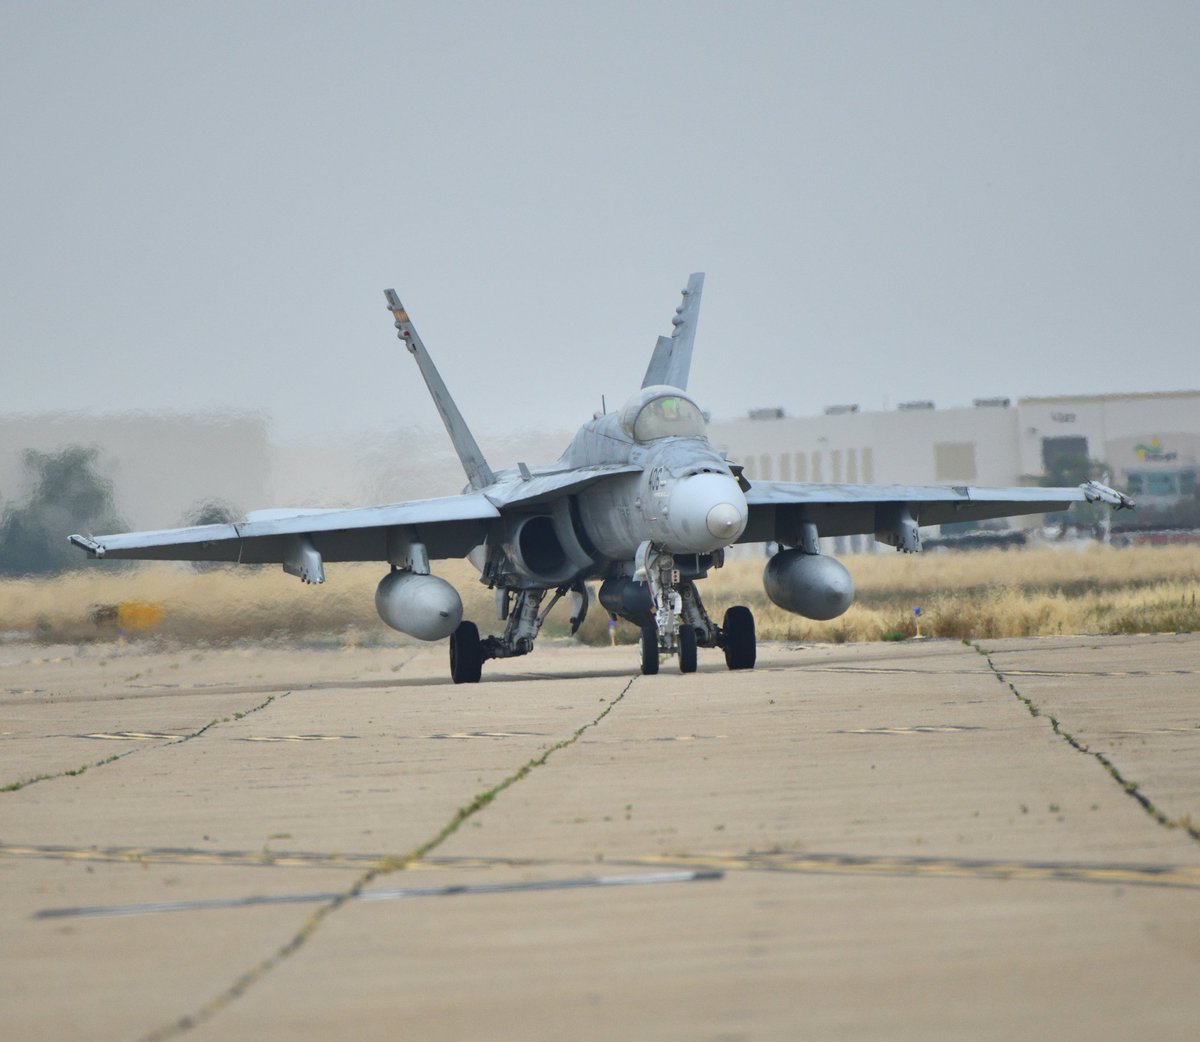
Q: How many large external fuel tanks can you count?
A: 2